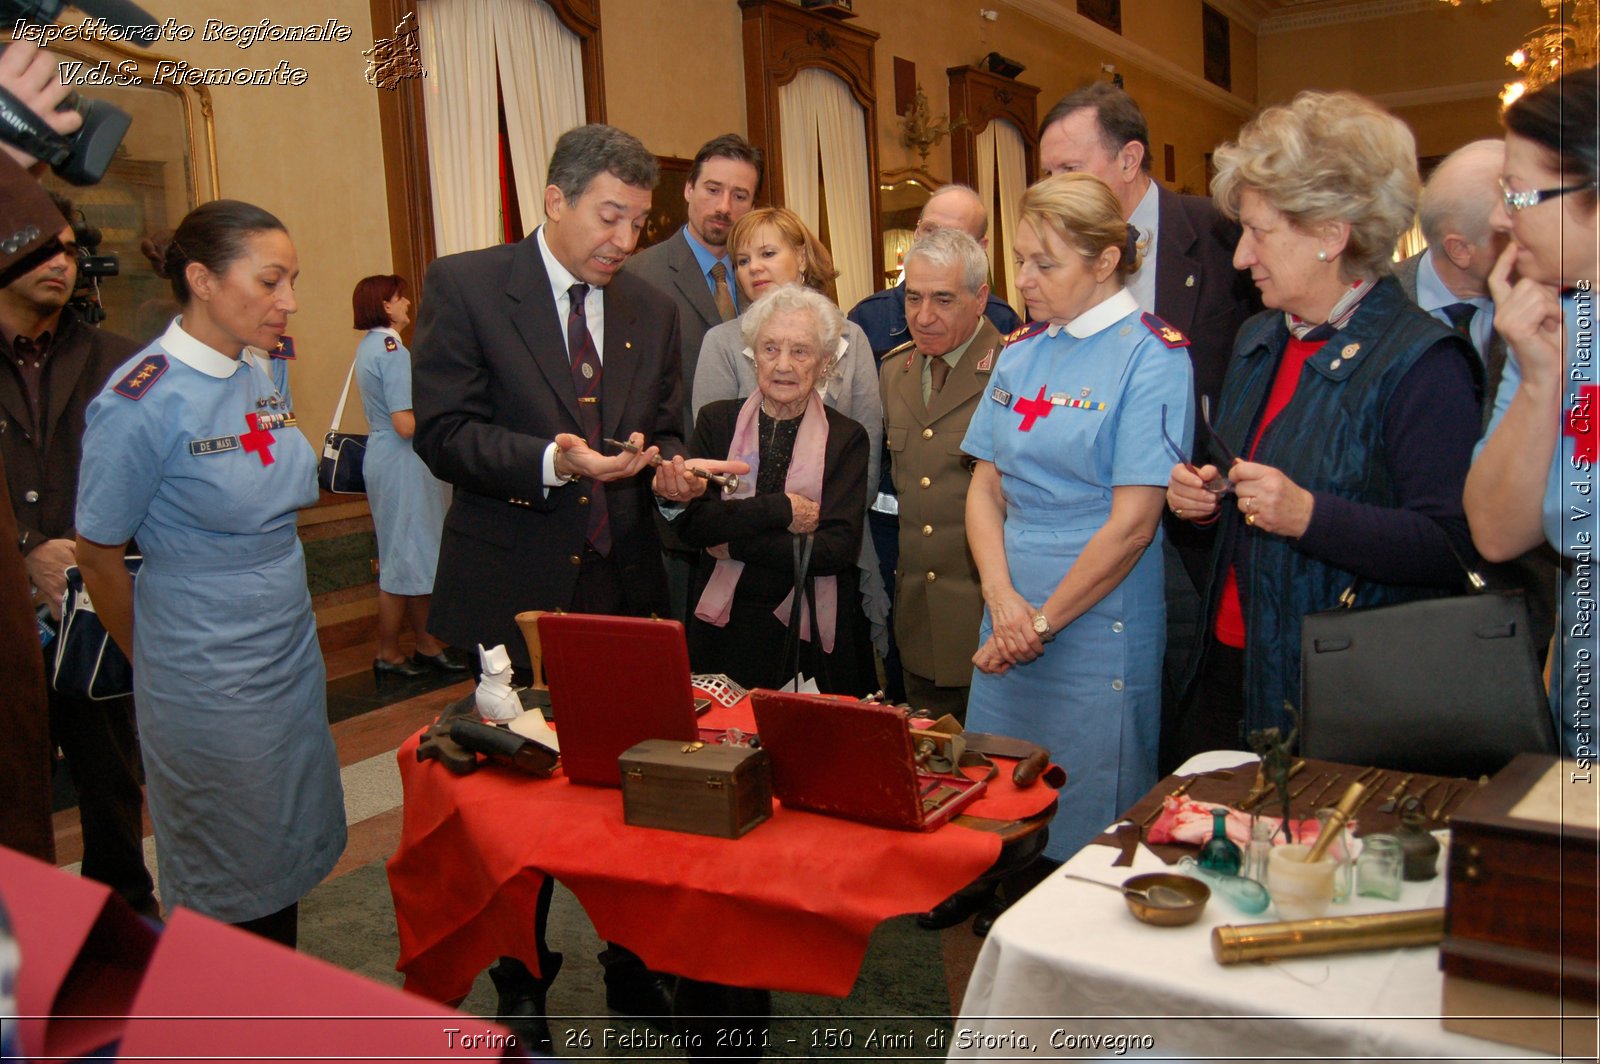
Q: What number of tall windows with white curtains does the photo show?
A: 3